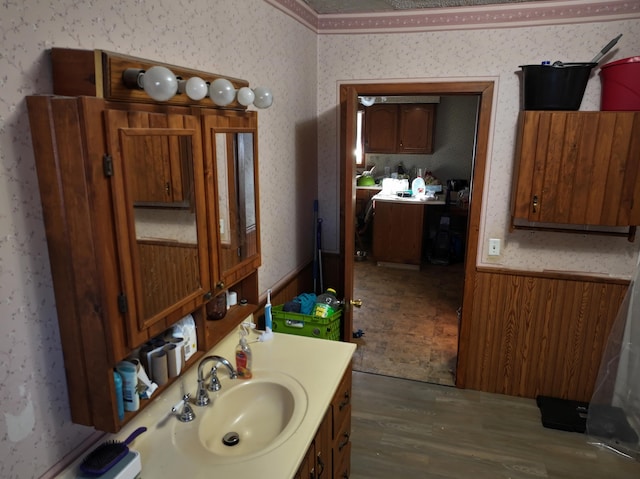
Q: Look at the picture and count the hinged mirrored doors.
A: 2